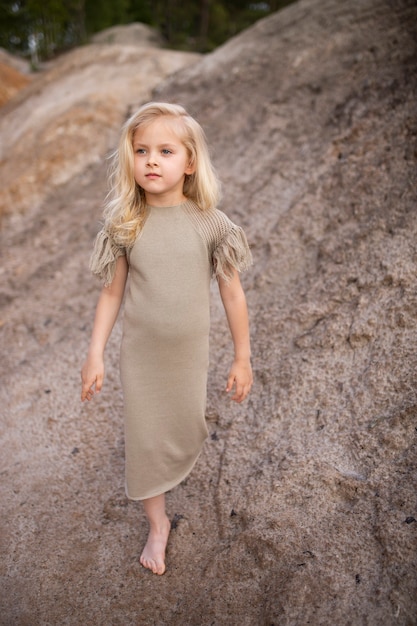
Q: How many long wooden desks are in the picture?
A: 0